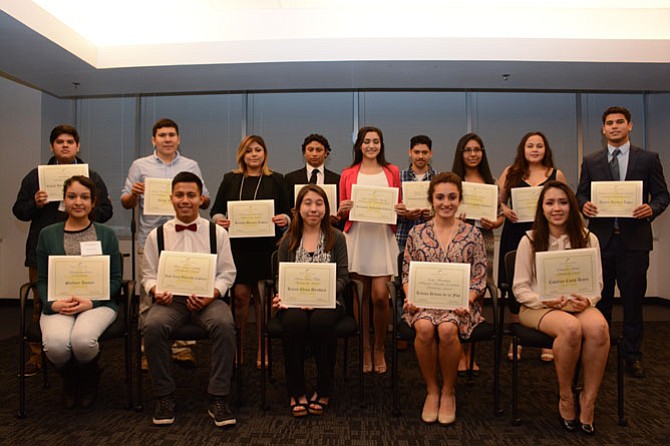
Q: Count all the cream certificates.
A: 14